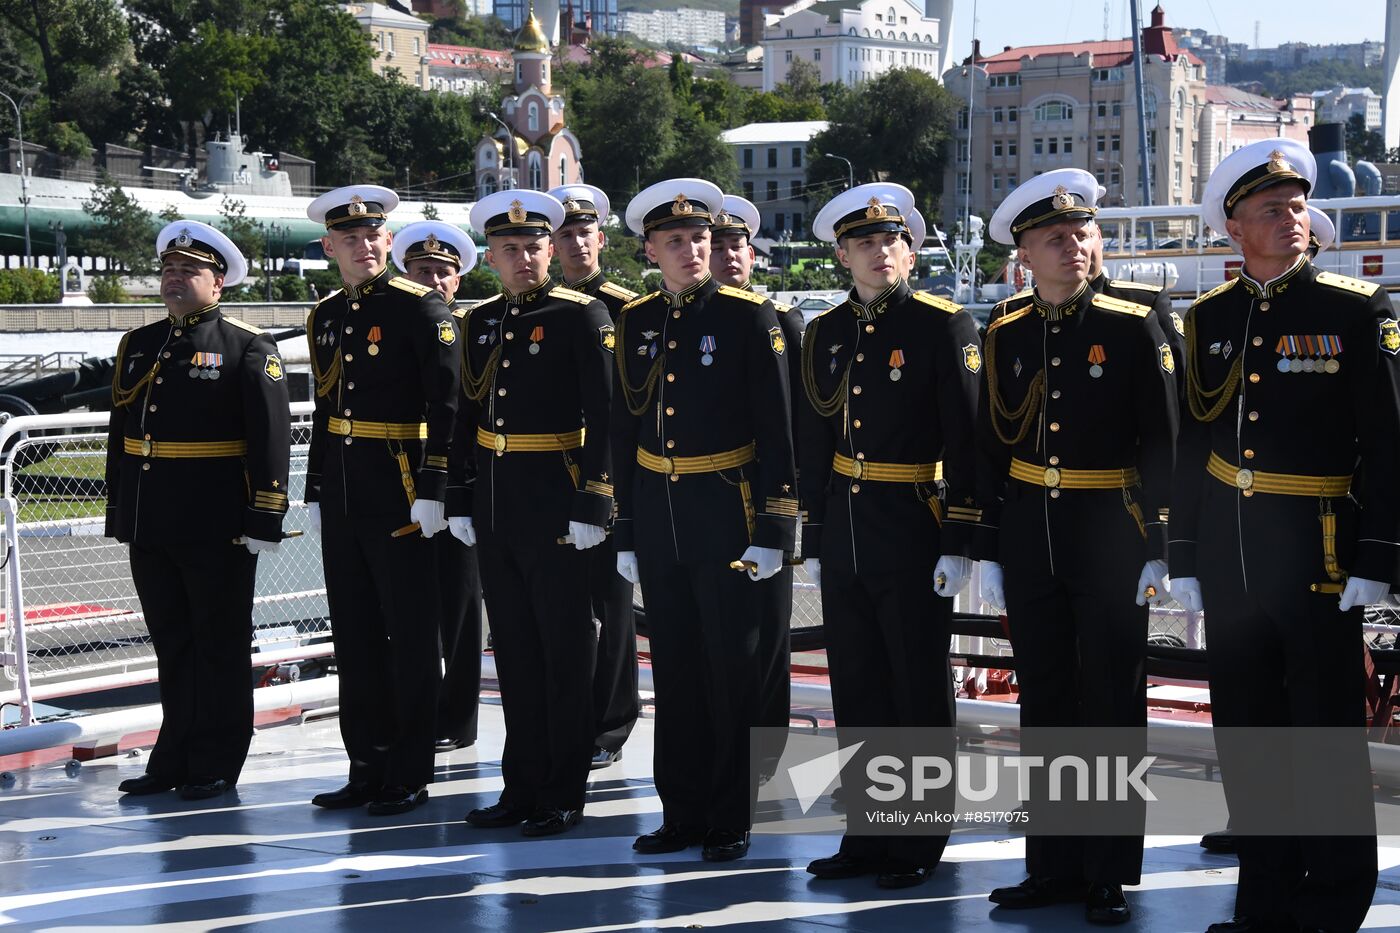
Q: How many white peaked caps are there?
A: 13